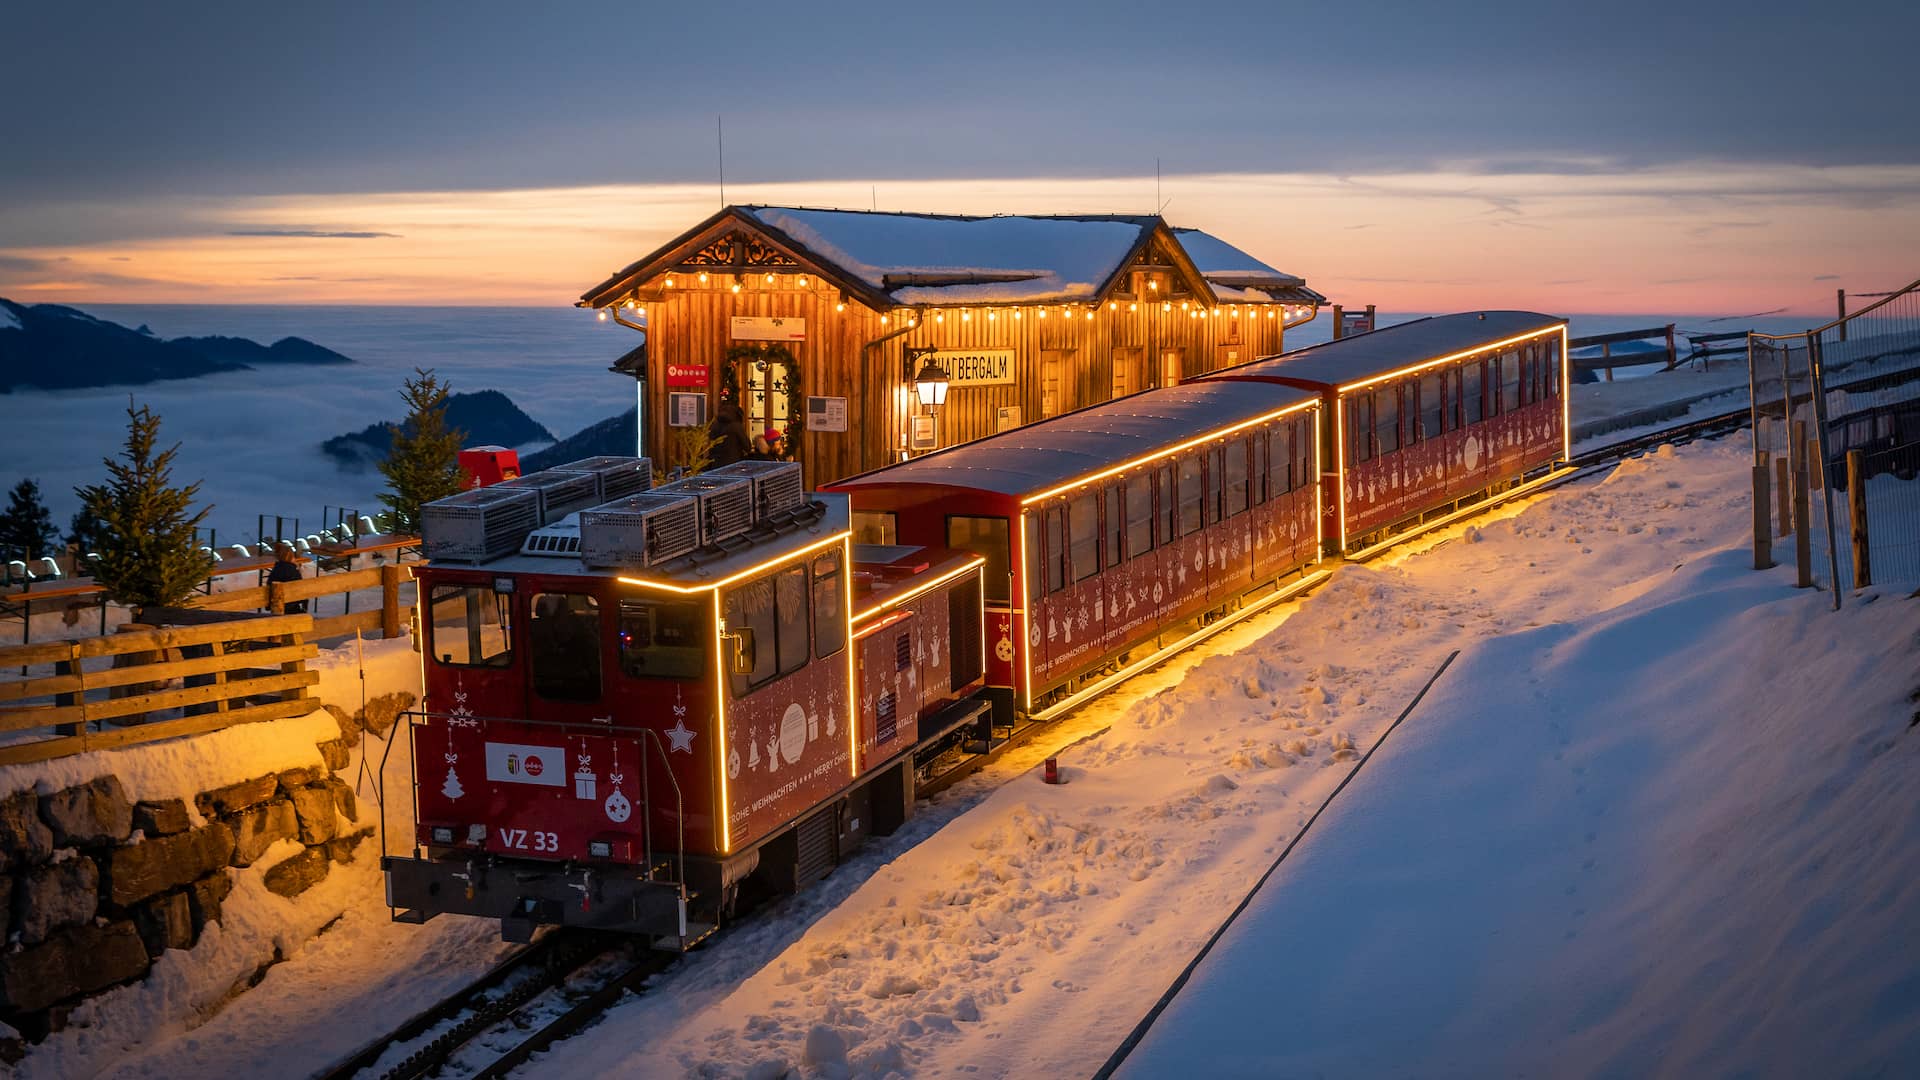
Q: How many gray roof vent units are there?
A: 6